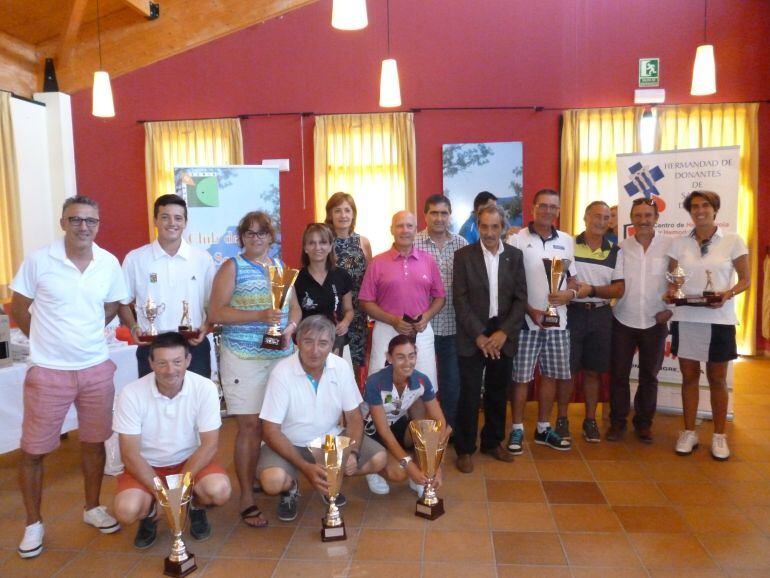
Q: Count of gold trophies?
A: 5